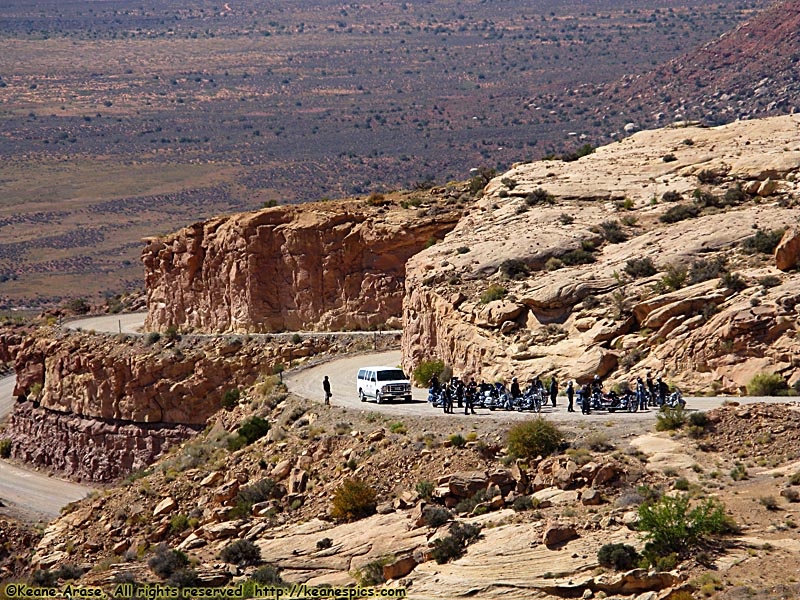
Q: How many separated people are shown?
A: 1